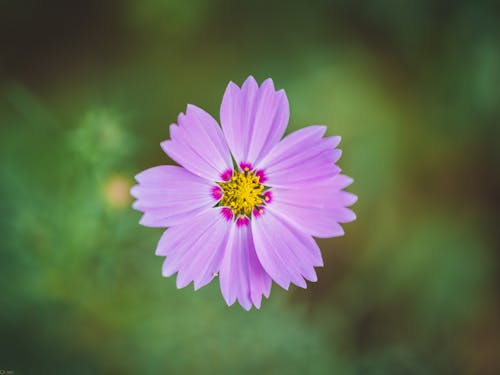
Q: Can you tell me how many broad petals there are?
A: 8